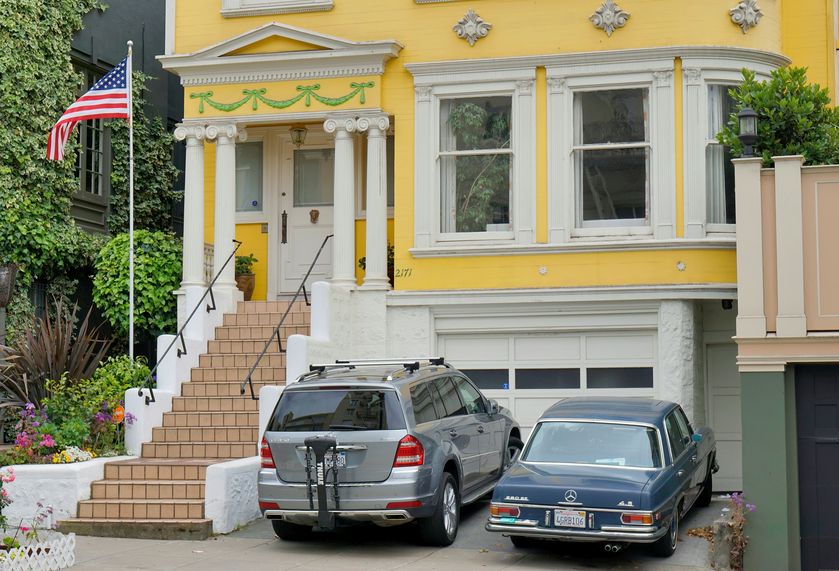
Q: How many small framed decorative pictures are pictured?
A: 0